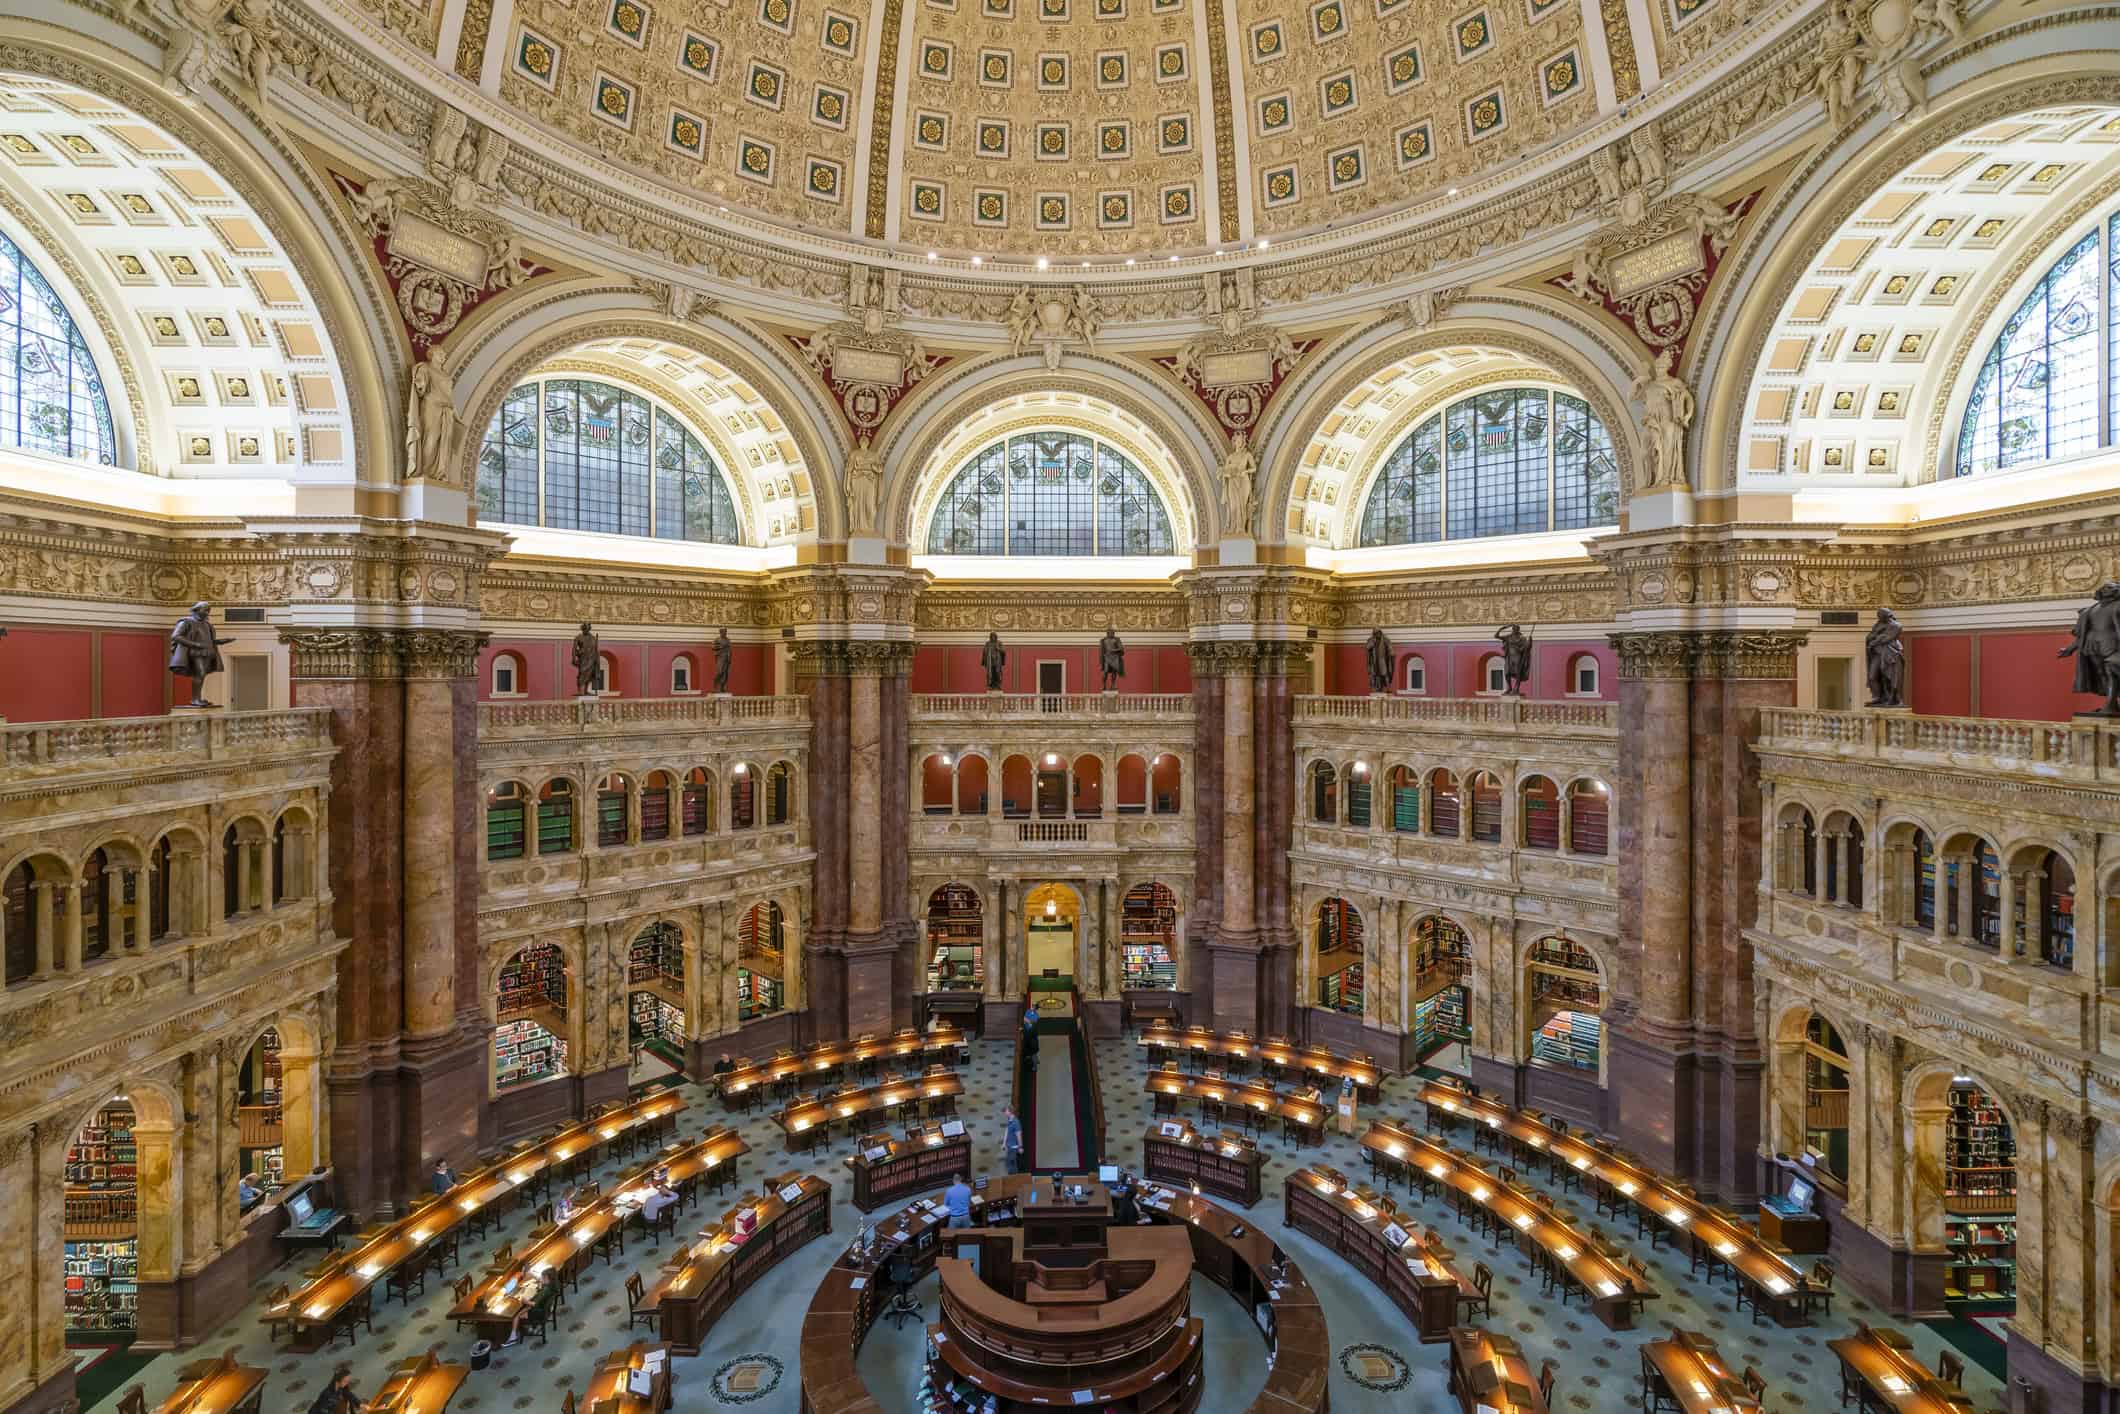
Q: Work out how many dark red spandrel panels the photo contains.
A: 4